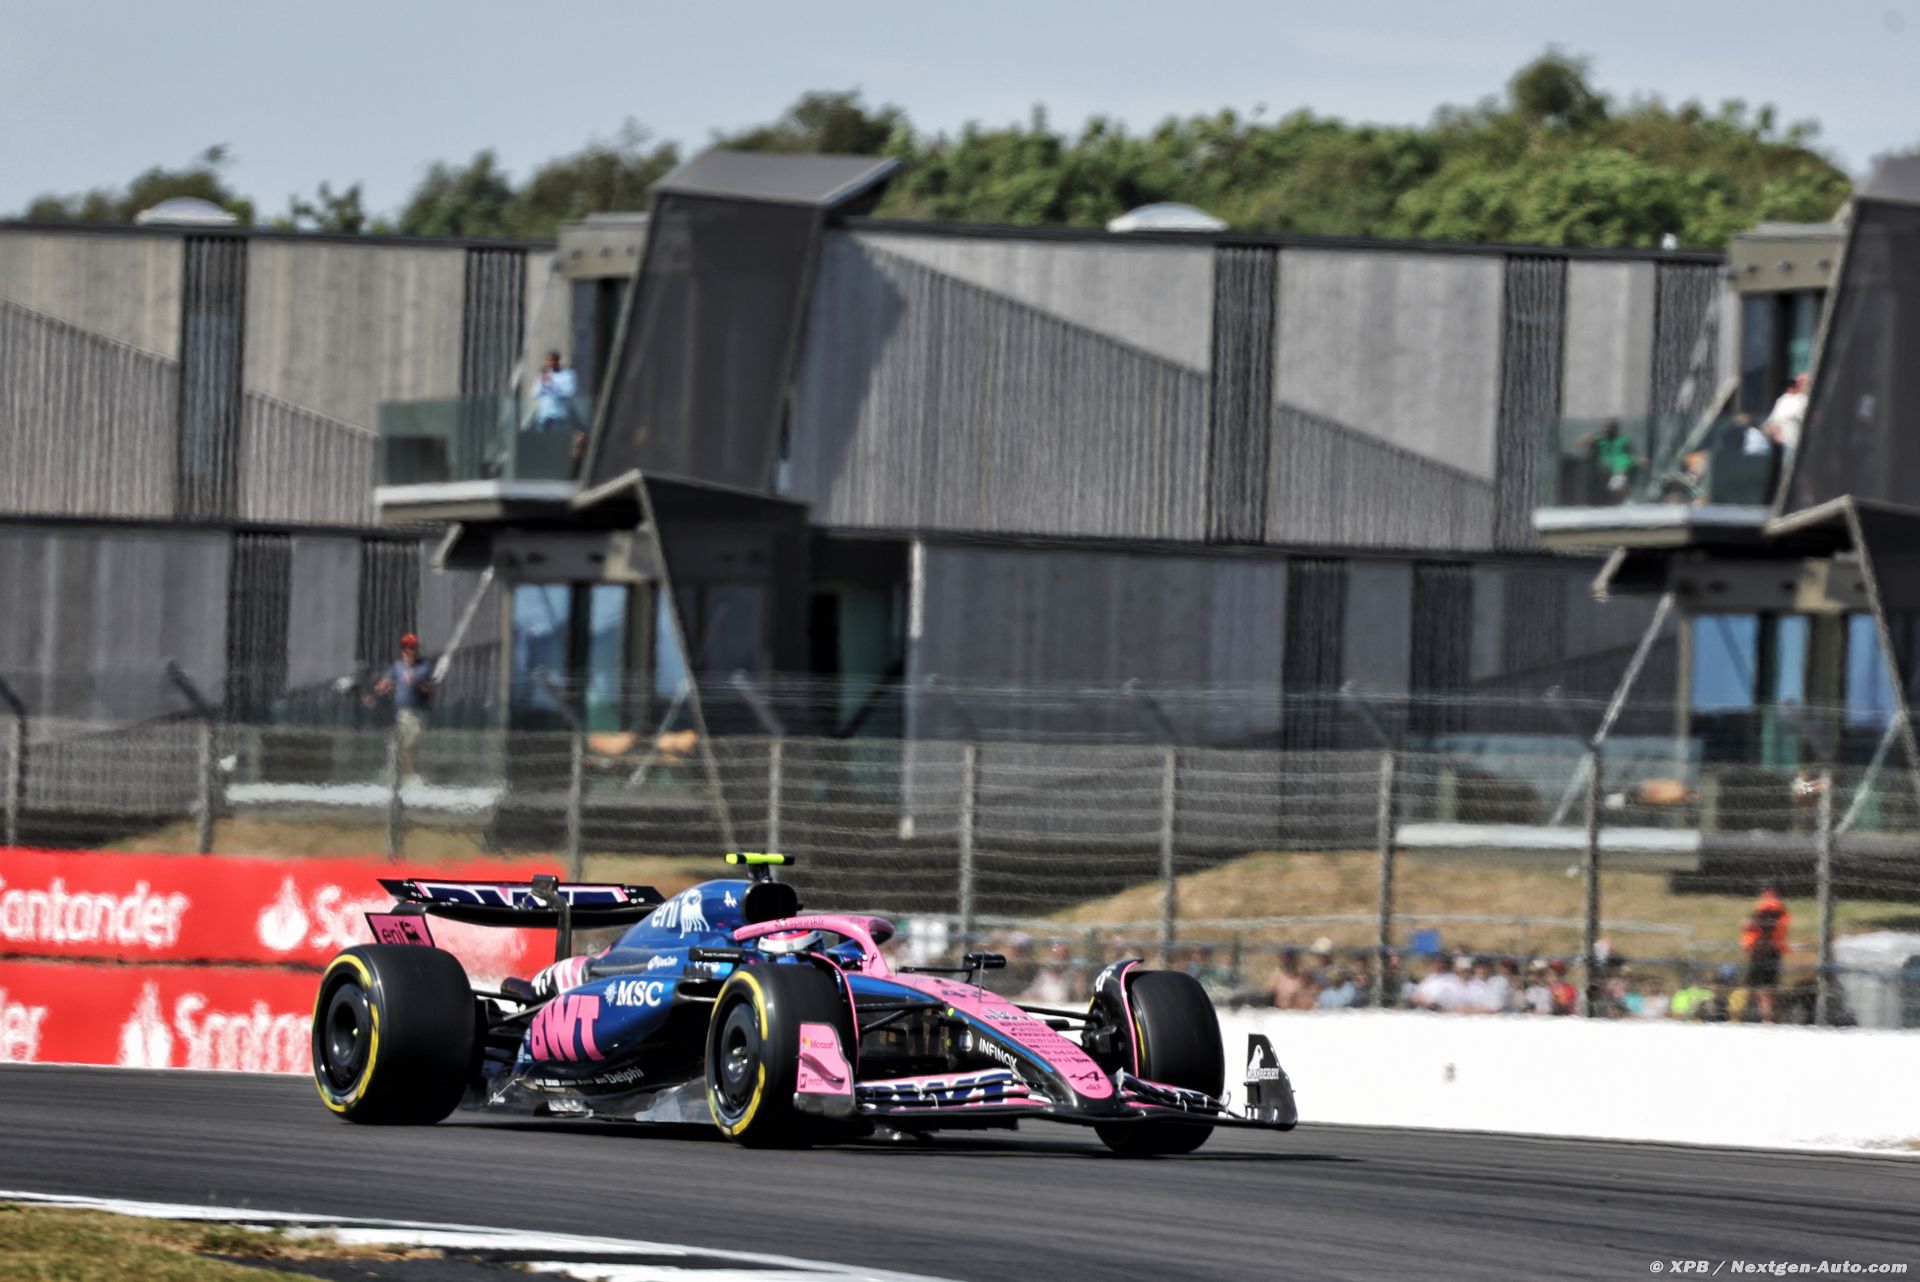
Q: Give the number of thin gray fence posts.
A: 10